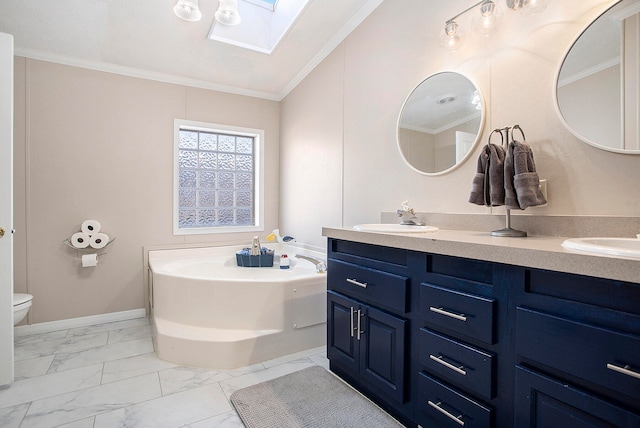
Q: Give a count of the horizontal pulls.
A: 5